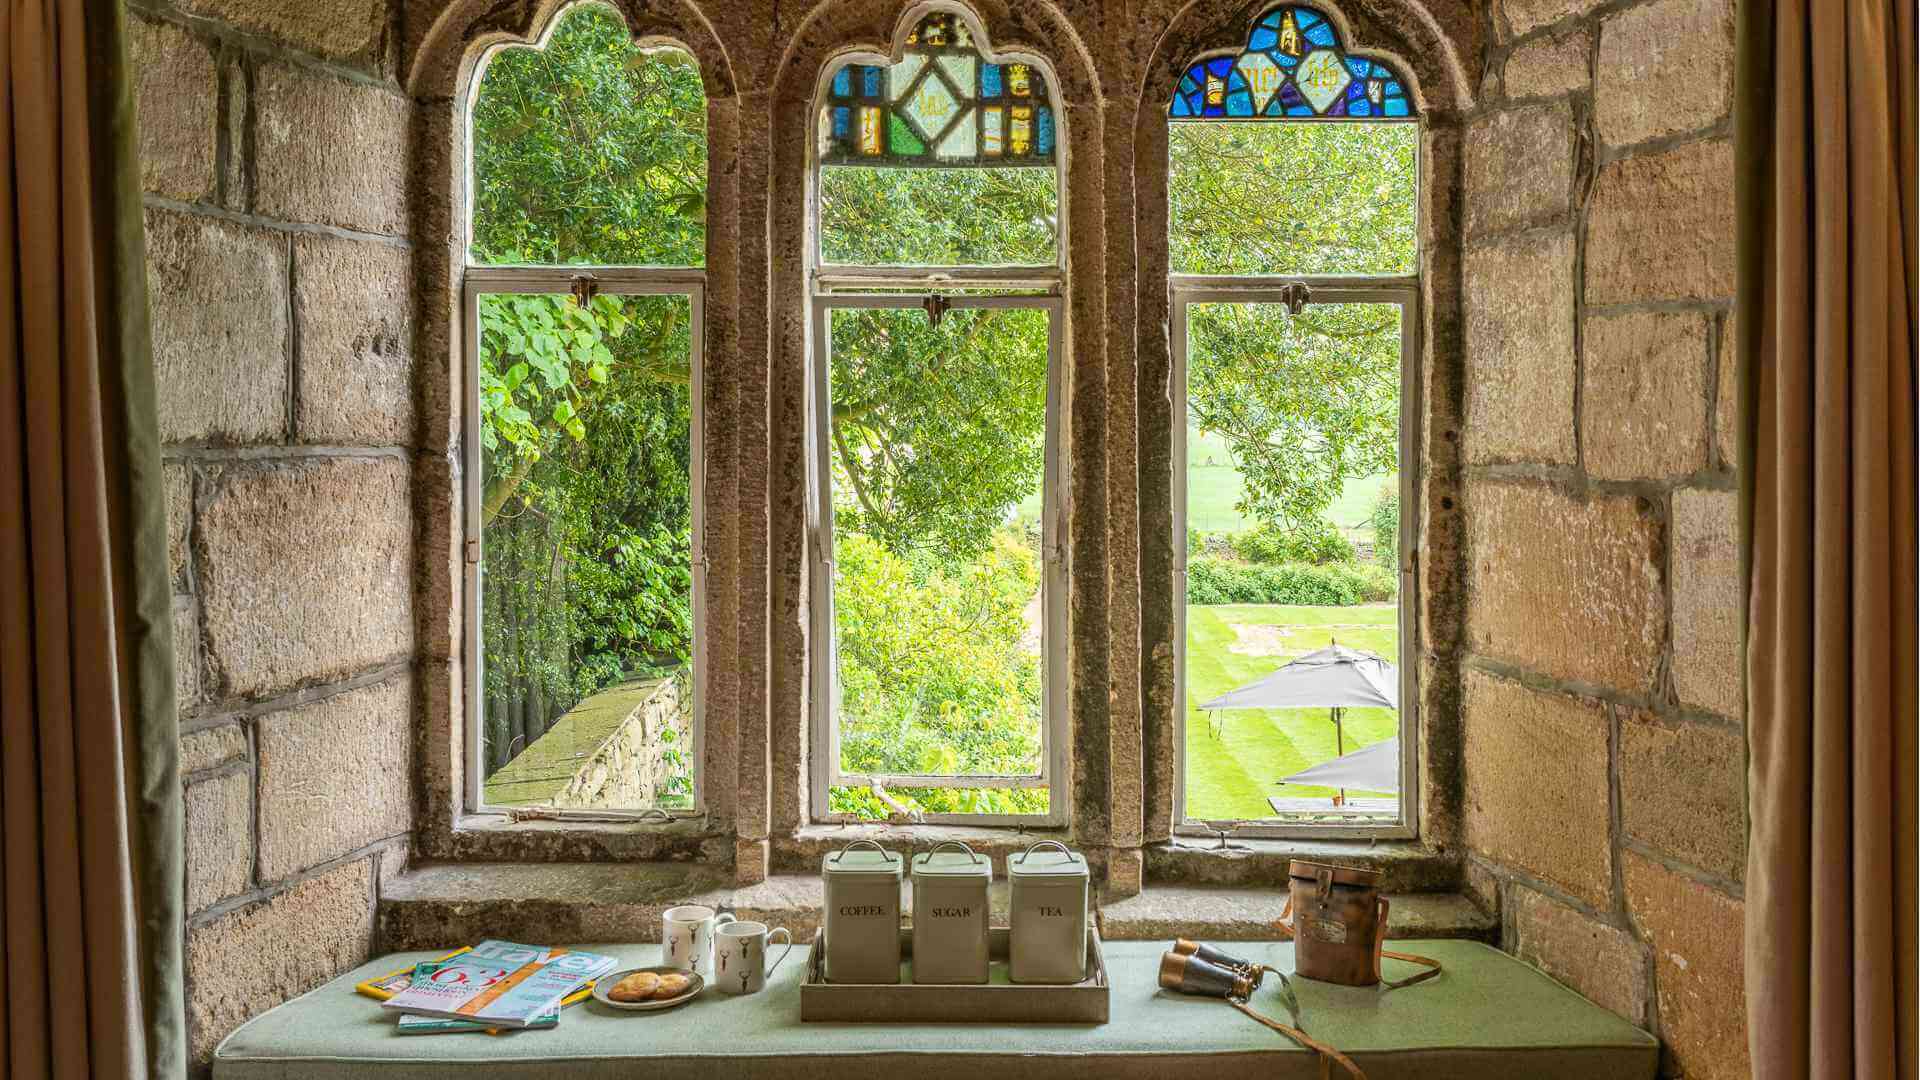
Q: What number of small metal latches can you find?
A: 3